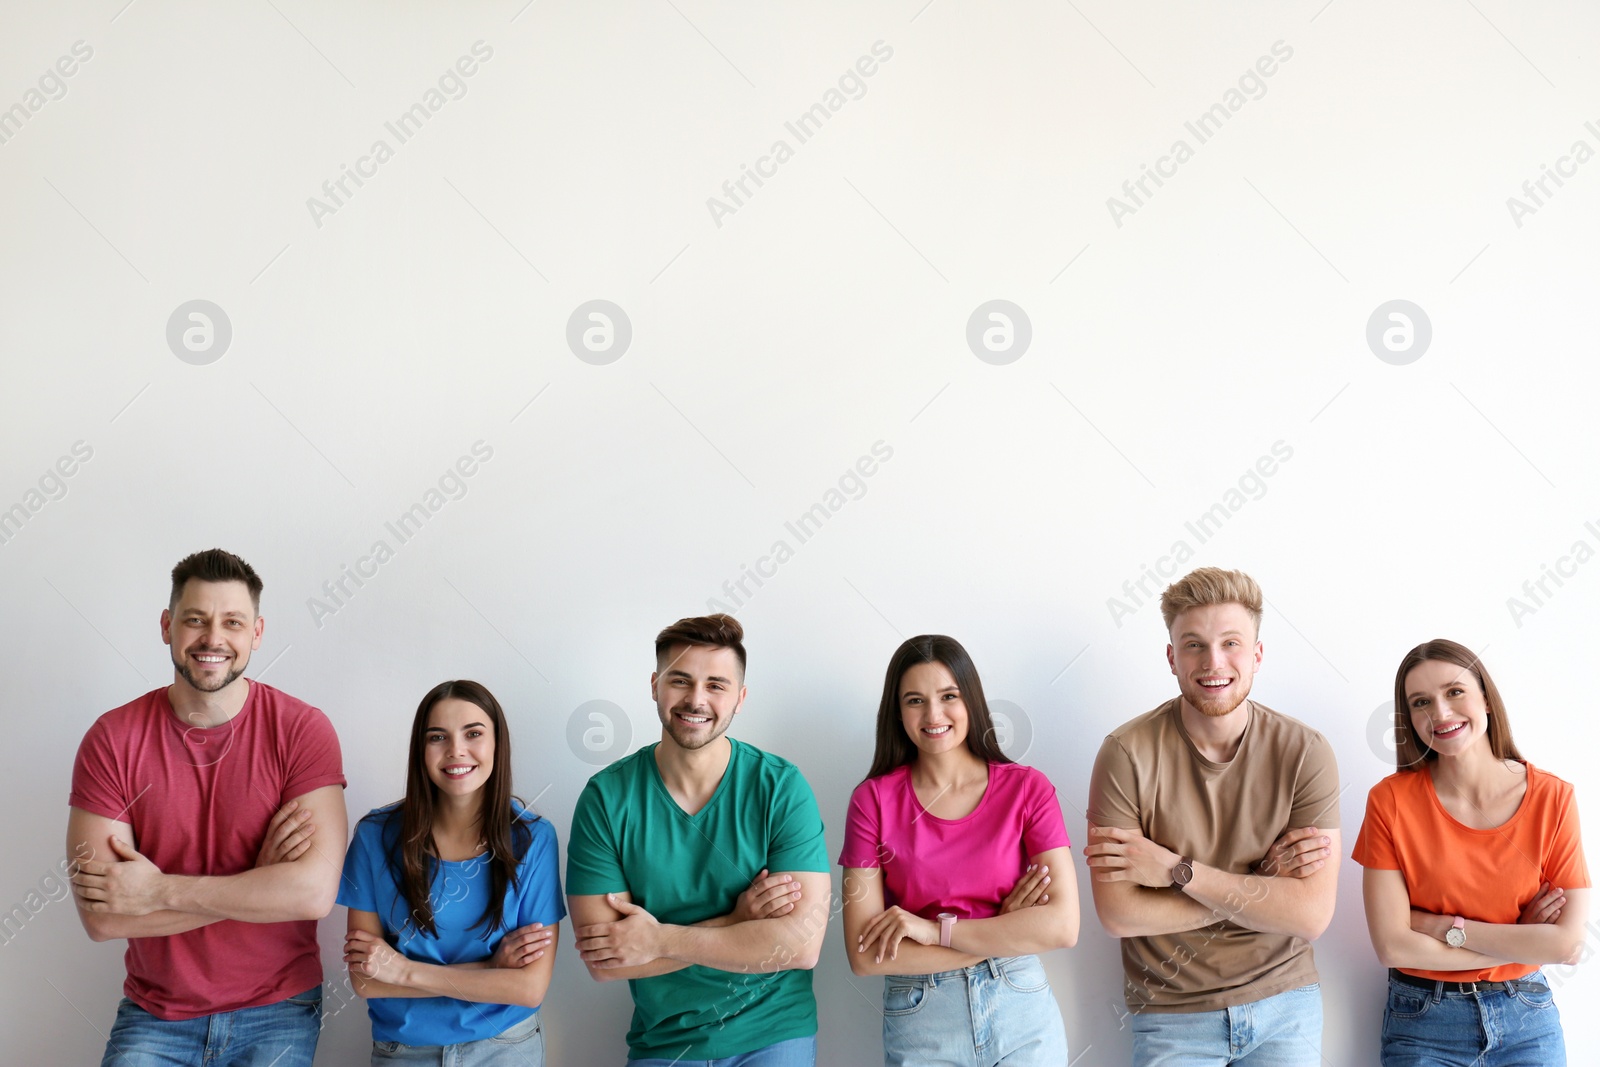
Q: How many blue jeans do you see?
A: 6